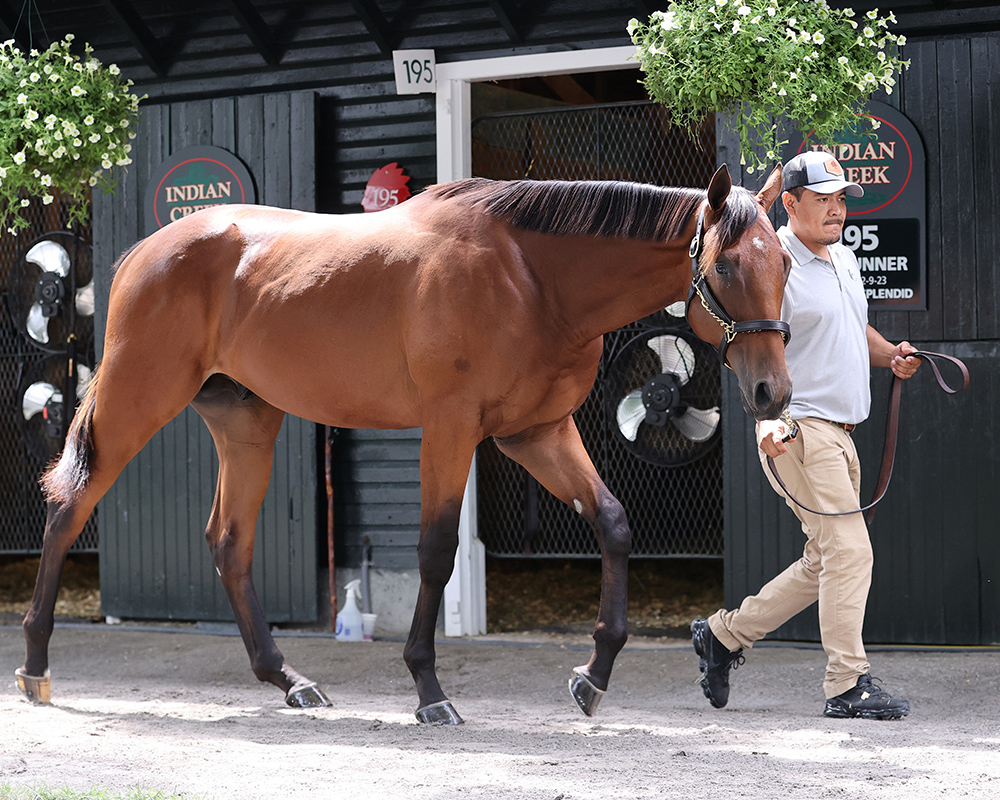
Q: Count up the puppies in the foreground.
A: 0